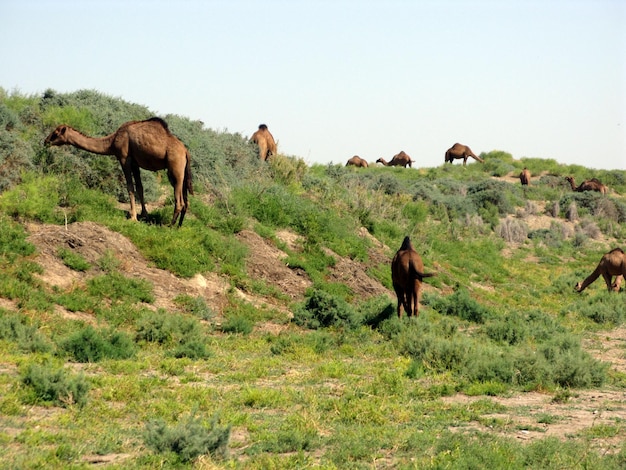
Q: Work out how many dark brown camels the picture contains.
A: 9